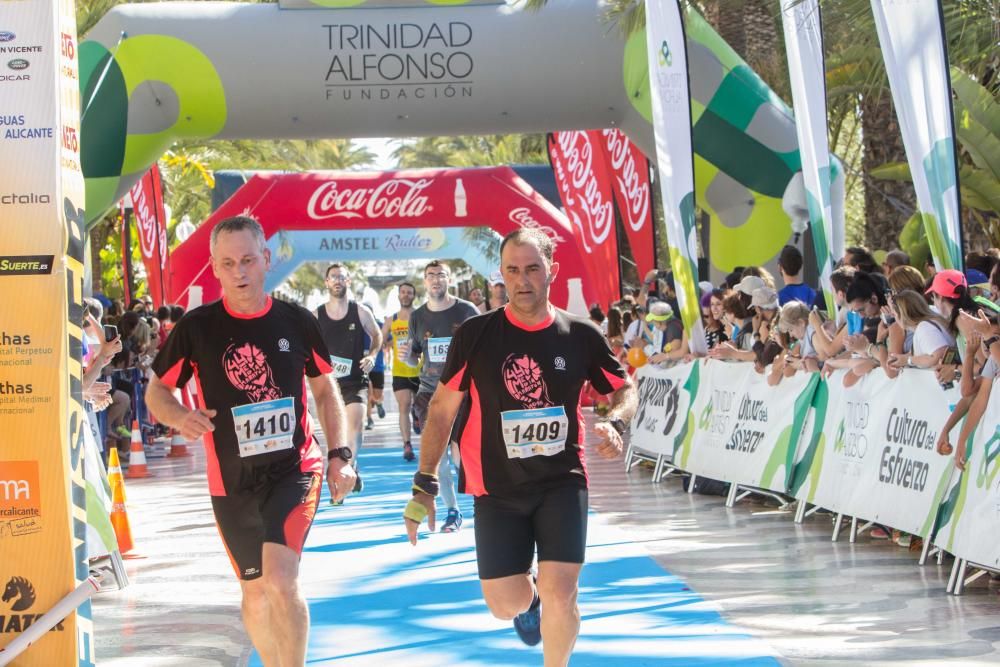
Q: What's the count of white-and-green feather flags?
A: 3